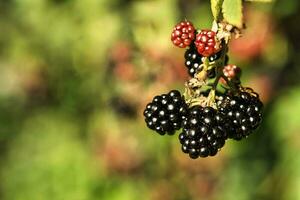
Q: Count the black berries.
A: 4